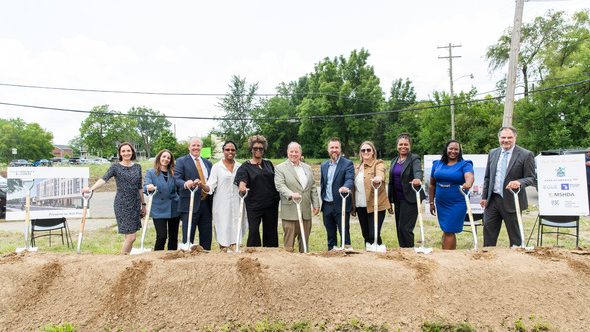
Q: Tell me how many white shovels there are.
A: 11